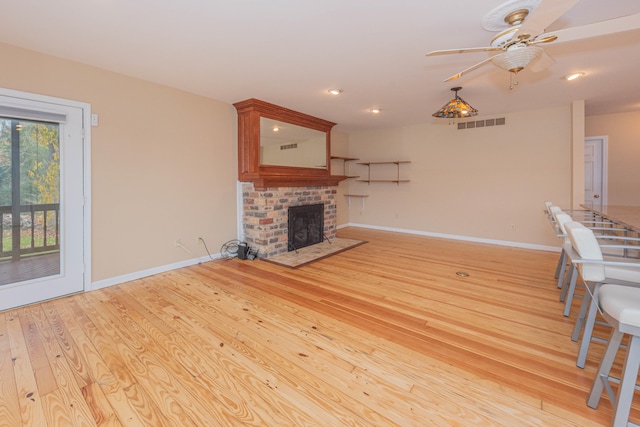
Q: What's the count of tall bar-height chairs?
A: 4